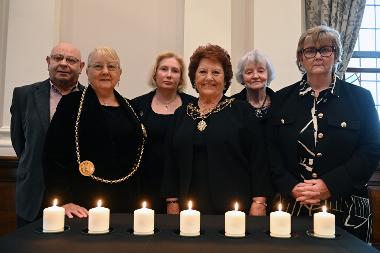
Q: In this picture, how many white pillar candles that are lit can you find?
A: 7